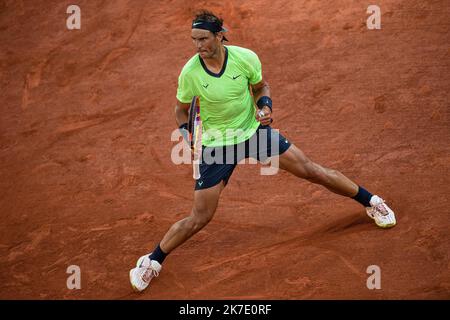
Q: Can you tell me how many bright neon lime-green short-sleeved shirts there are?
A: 1